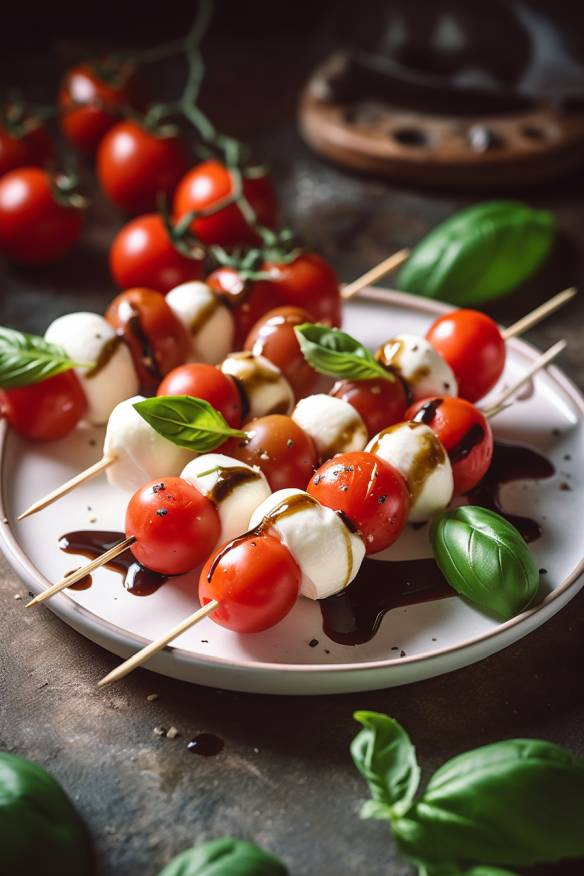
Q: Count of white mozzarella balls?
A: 9